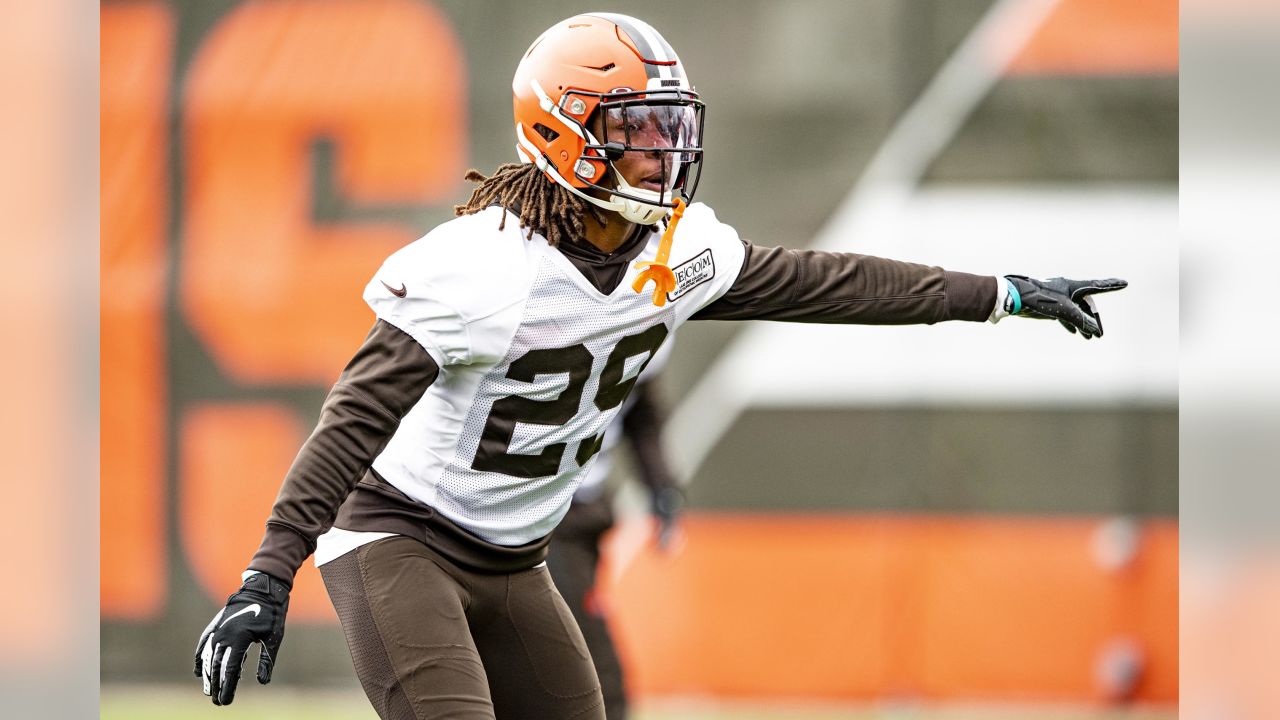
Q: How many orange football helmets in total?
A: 1